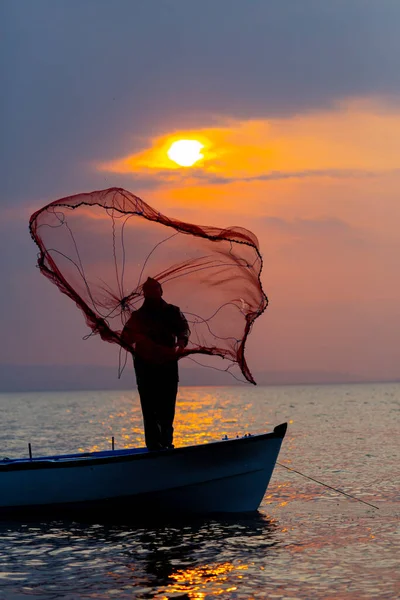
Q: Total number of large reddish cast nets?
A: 1